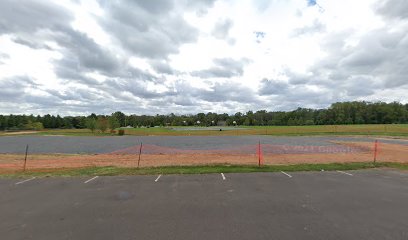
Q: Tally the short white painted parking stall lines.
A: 6